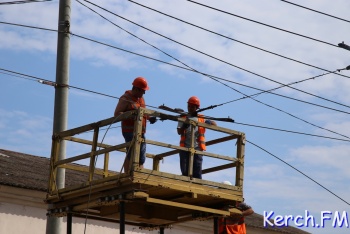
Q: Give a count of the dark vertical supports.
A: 4